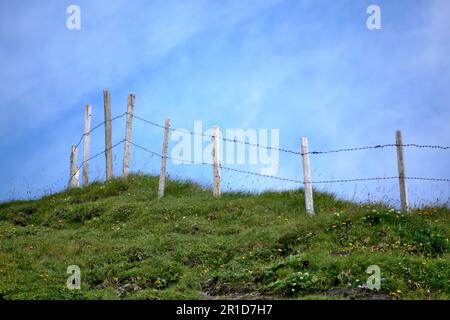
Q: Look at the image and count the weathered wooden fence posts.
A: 8